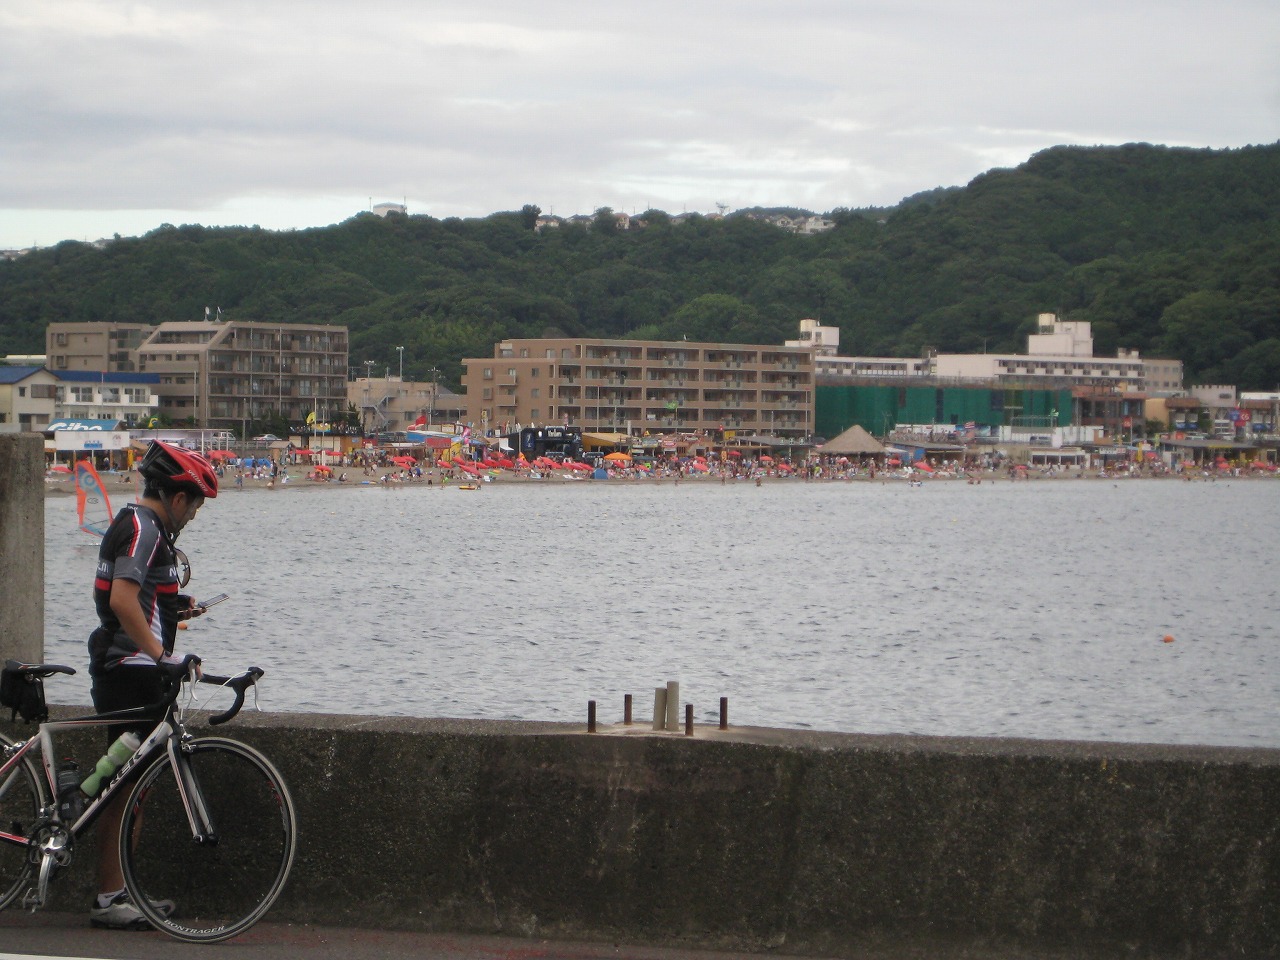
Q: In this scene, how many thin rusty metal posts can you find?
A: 4